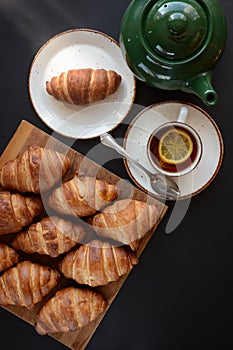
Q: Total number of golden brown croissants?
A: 10